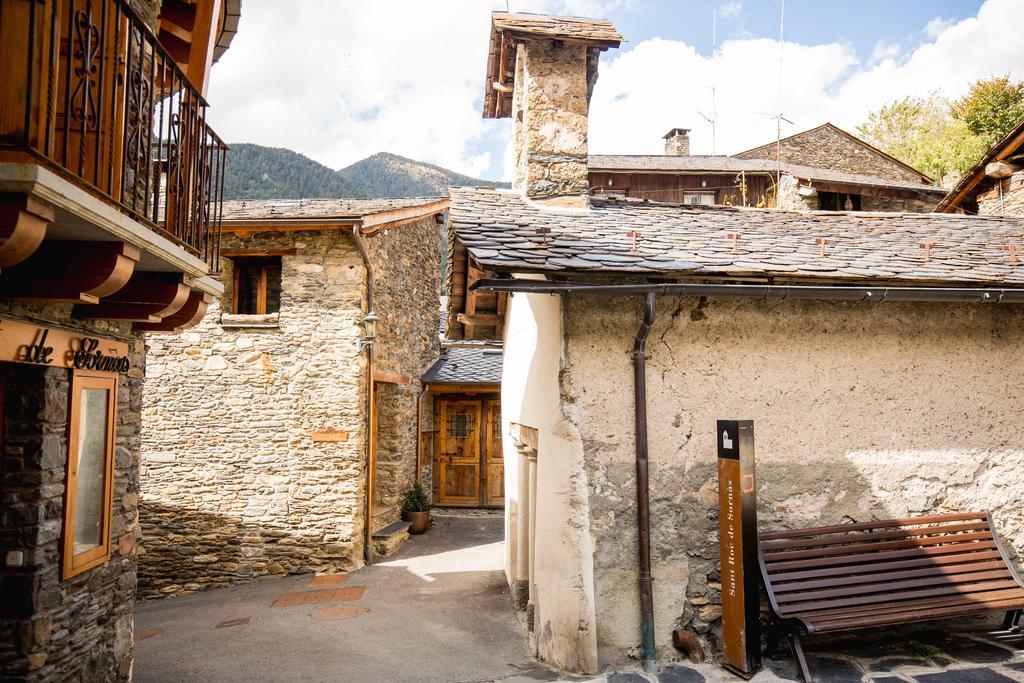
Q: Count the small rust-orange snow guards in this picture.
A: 6